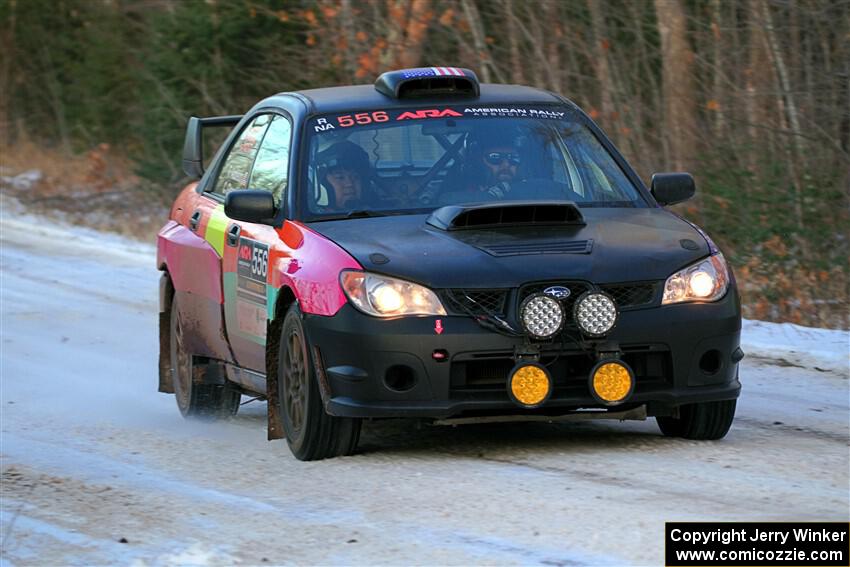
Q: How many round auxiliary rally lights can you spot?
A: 4